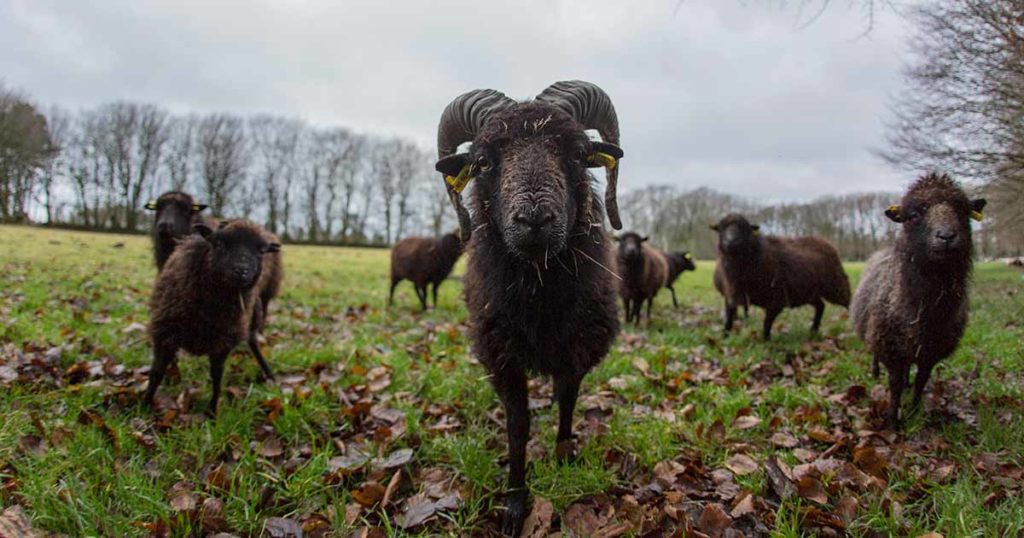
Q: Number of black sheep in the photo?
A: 8